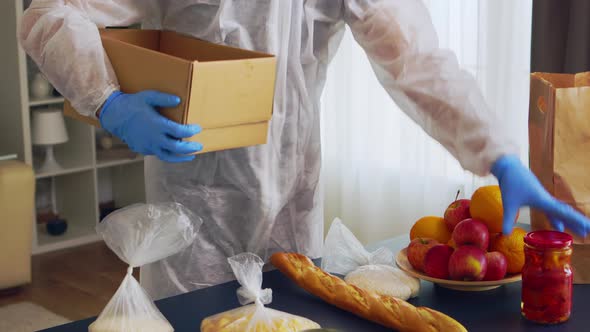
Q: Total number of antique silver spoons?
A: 0